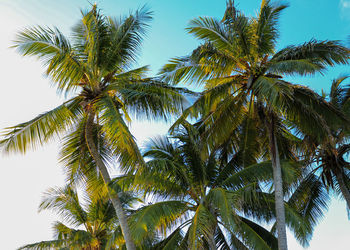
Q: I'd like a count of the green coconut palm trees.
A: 5